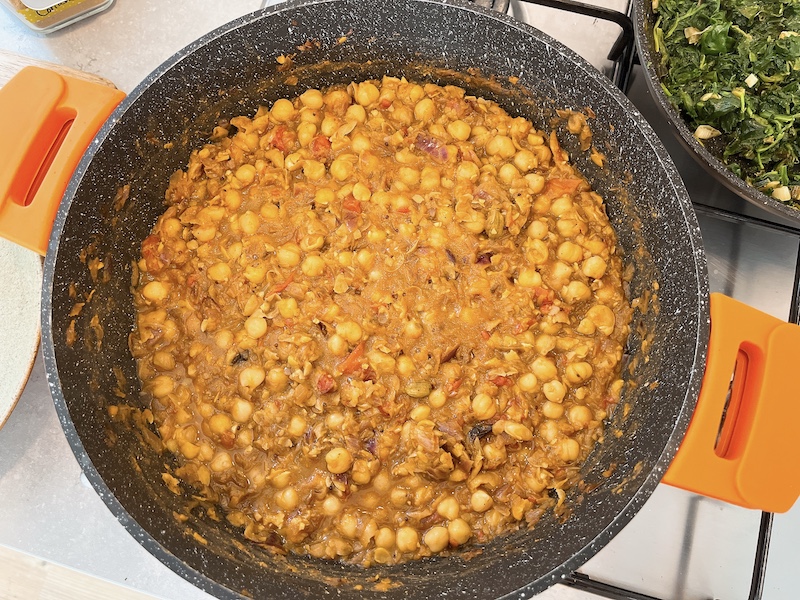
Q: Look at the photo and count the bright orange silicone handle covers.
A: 2